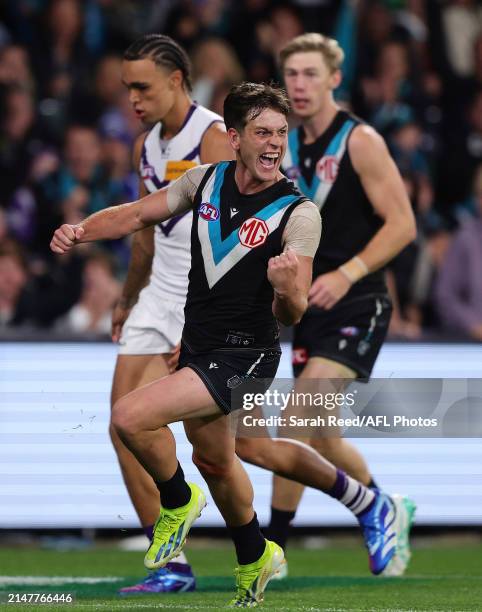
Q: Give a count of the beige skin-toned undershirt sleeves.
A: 2